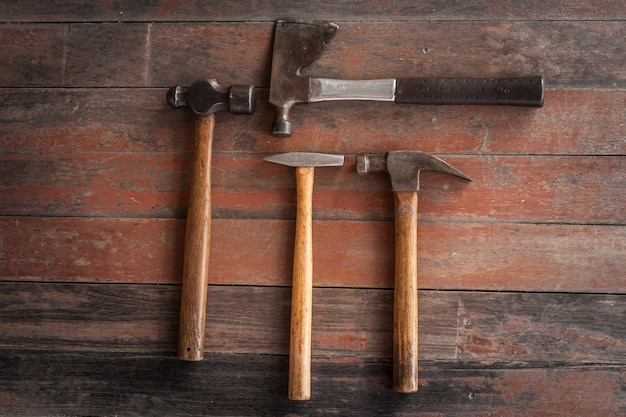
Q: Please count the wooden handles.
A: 3